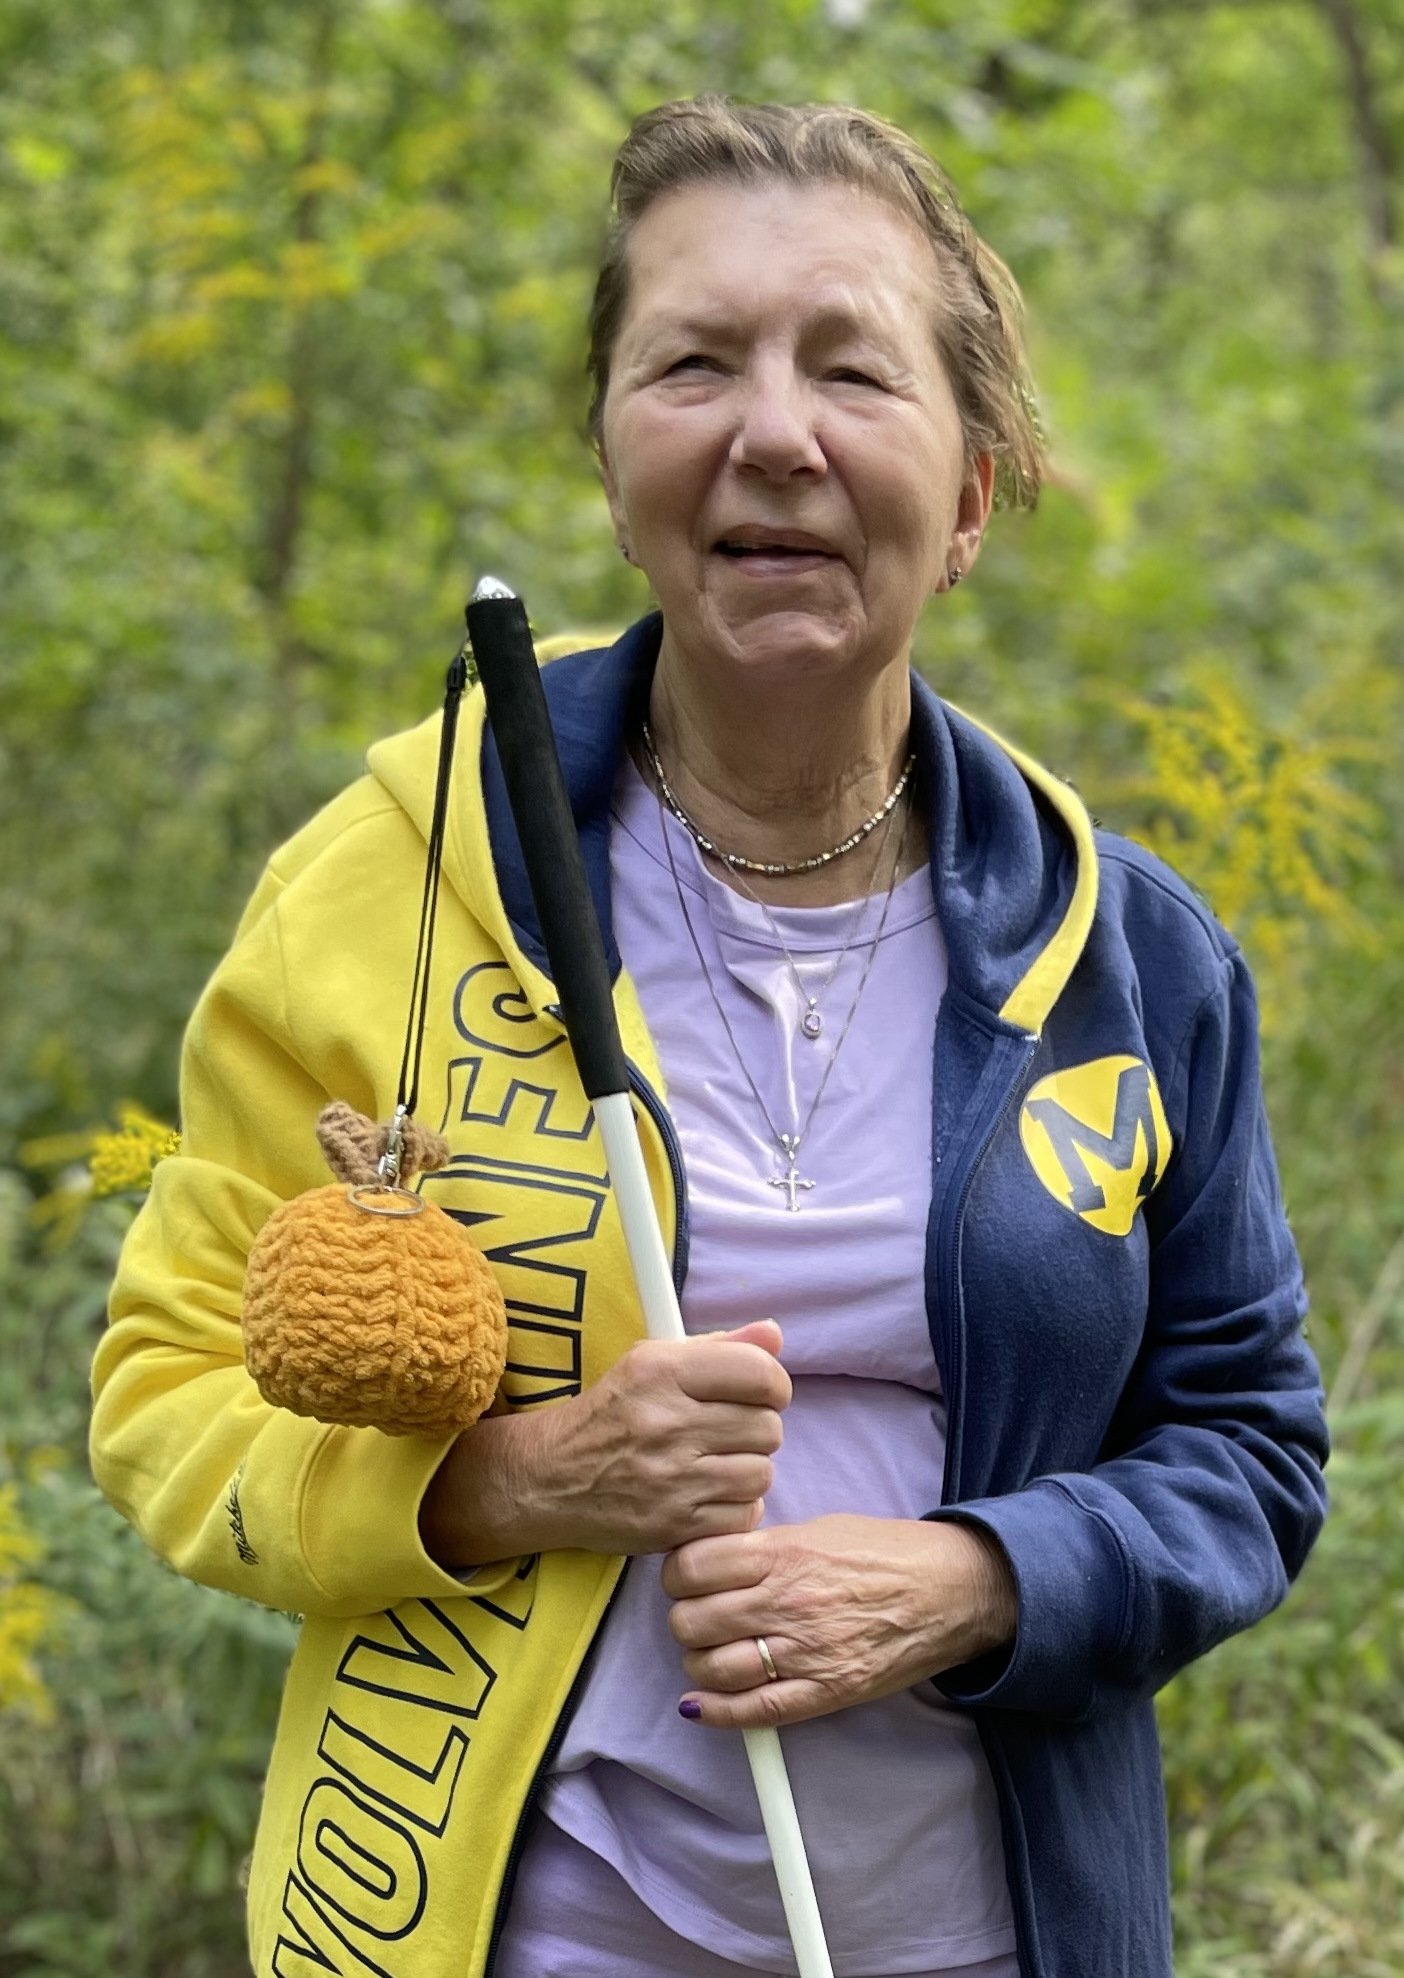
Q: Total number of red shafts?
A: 0